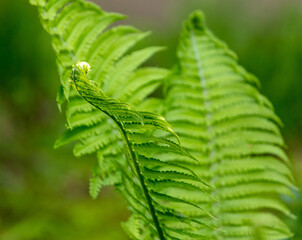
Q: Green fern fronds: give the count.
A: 3